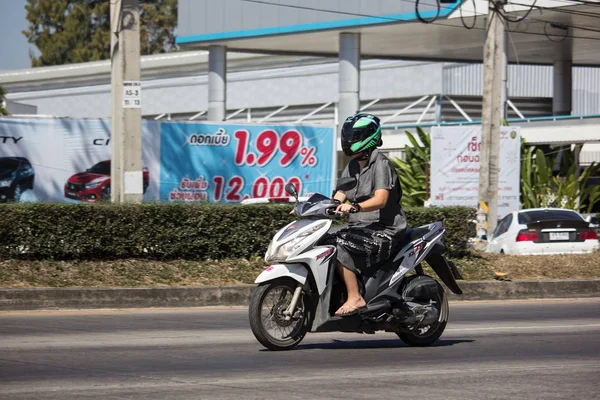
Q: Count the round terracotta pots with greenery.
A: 0